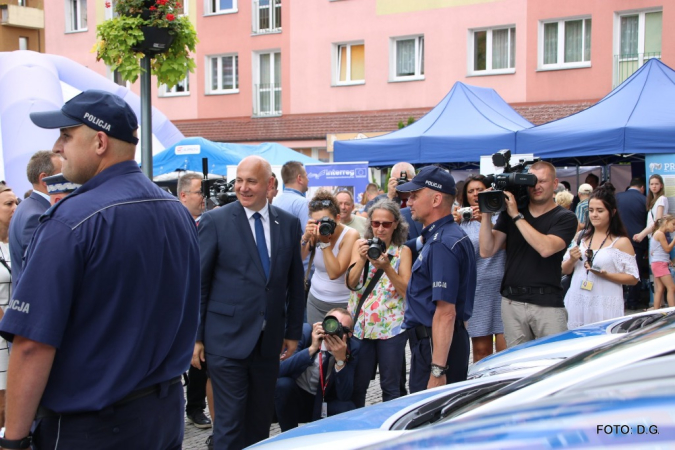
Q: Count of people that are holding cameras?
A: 6